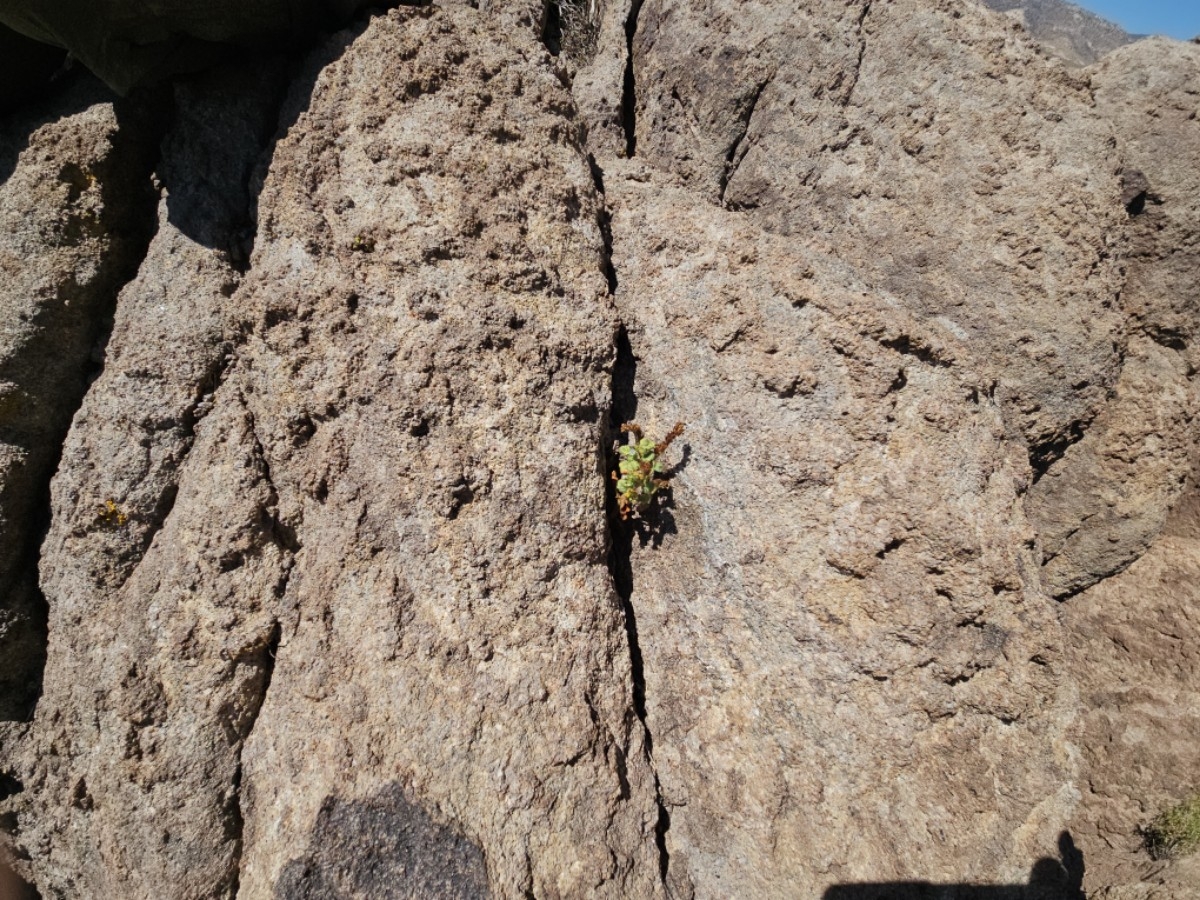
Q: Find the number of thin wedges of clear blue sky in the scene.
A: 1